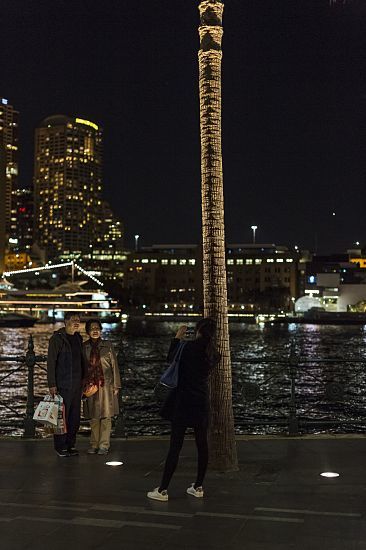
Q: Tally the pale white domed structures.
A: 1